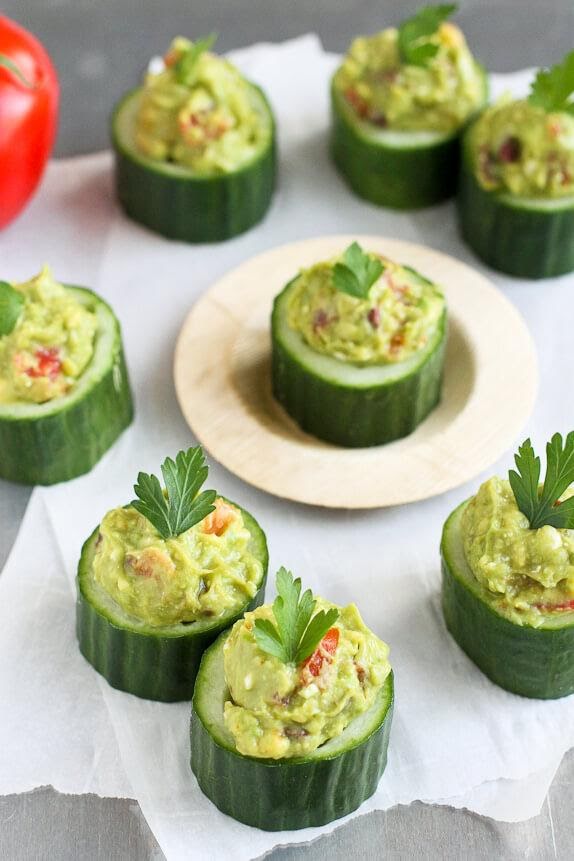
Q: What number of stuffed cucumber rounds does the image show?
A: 8